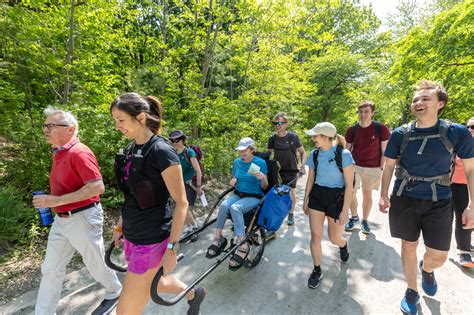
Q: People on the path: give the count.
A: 9